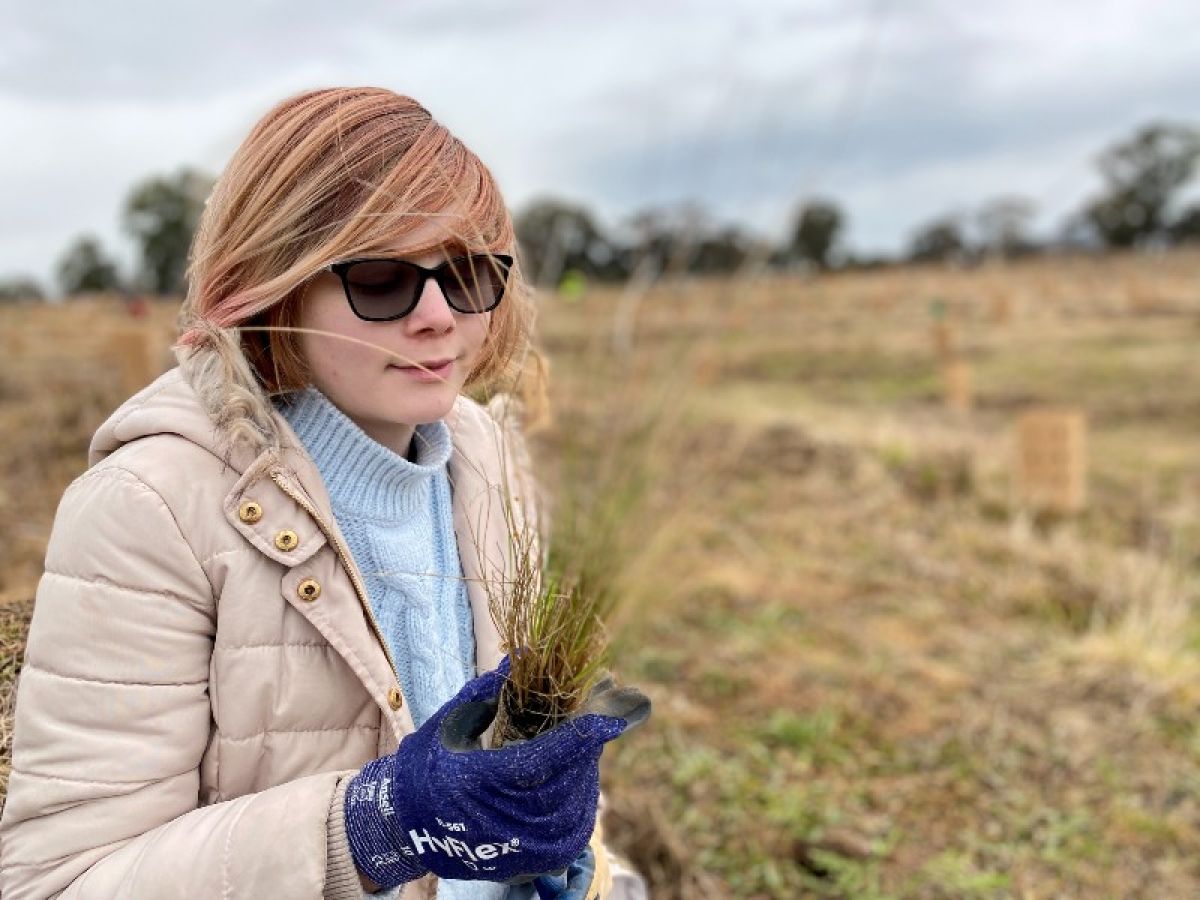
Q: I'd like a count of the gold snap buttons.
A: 4